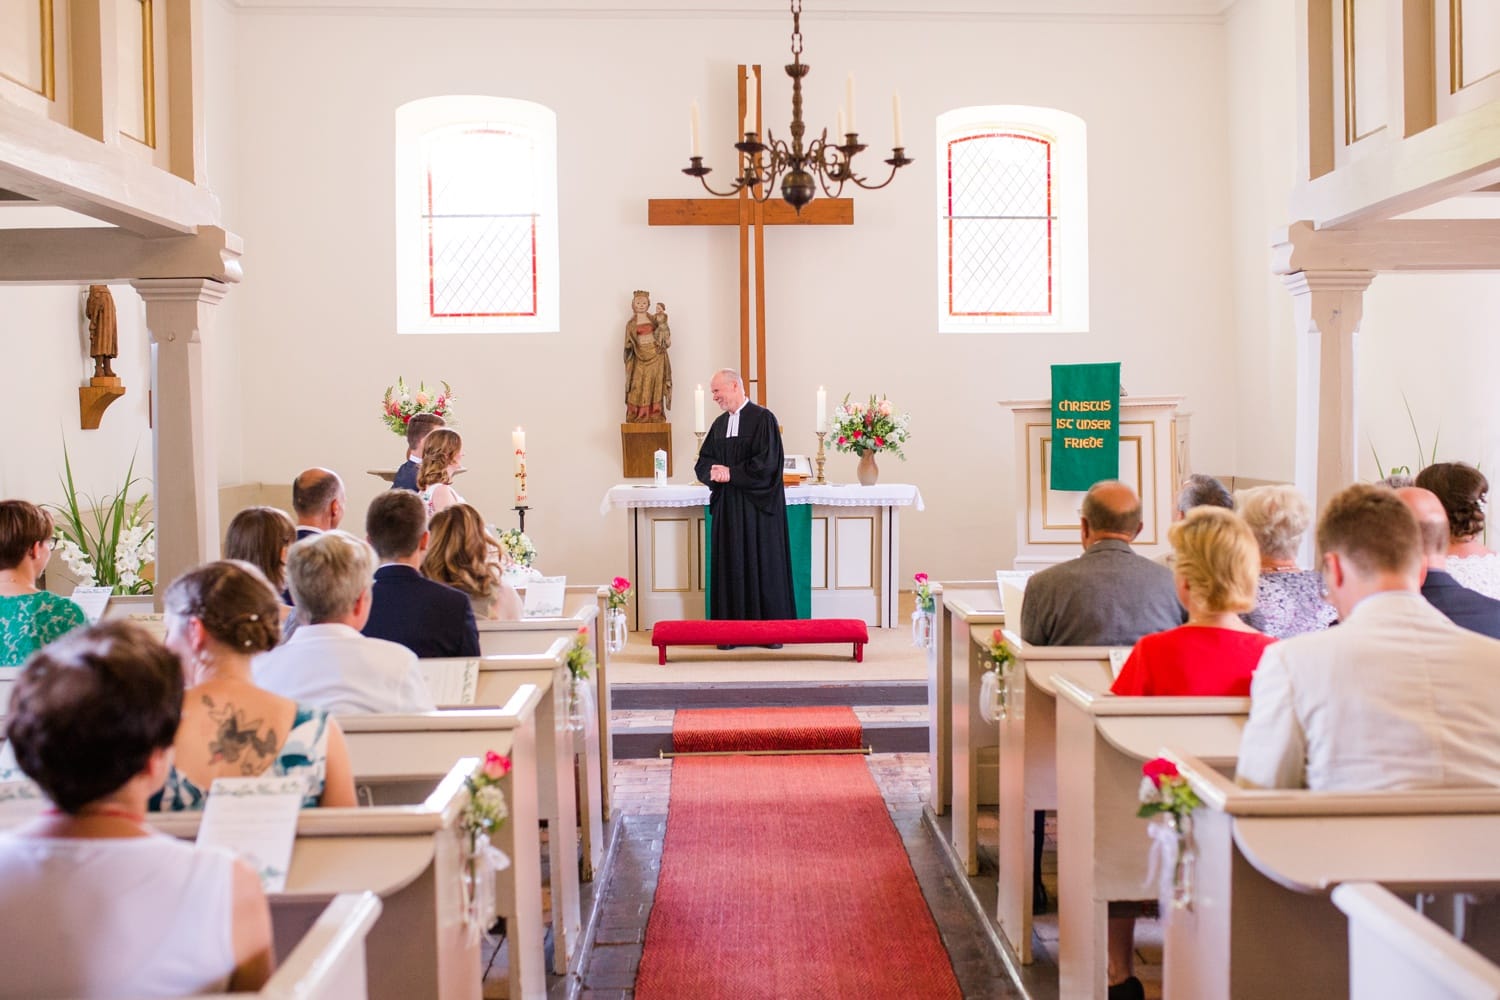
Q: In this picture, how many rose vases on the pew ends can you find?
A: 6